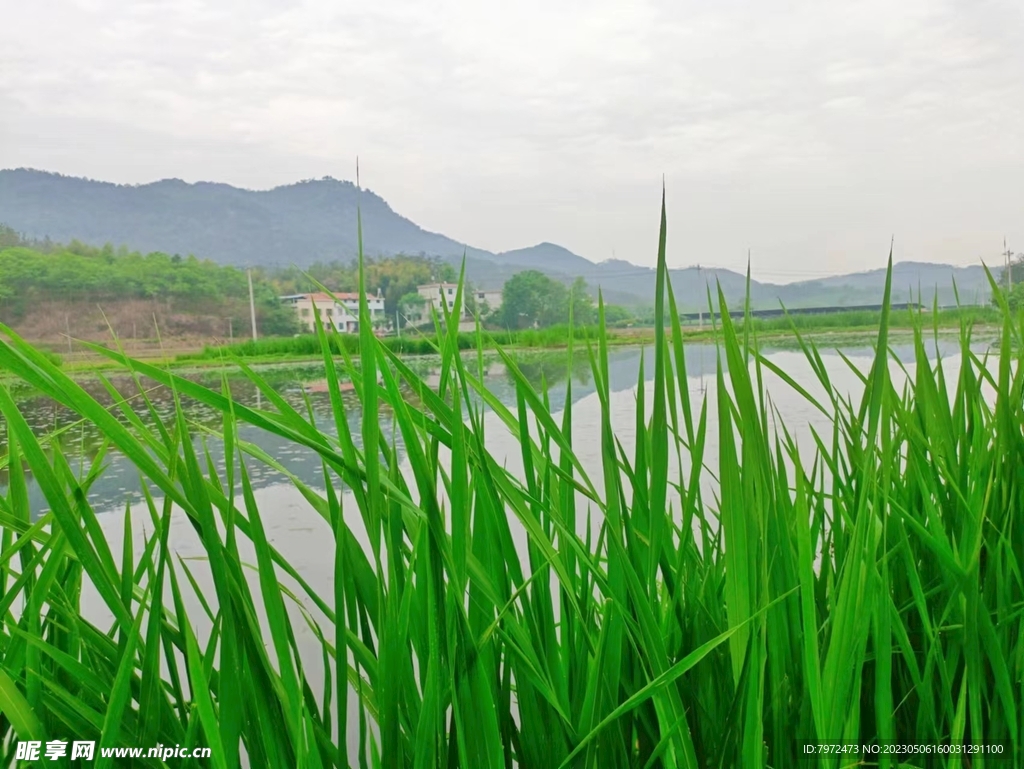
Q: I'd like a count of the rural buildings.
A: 3